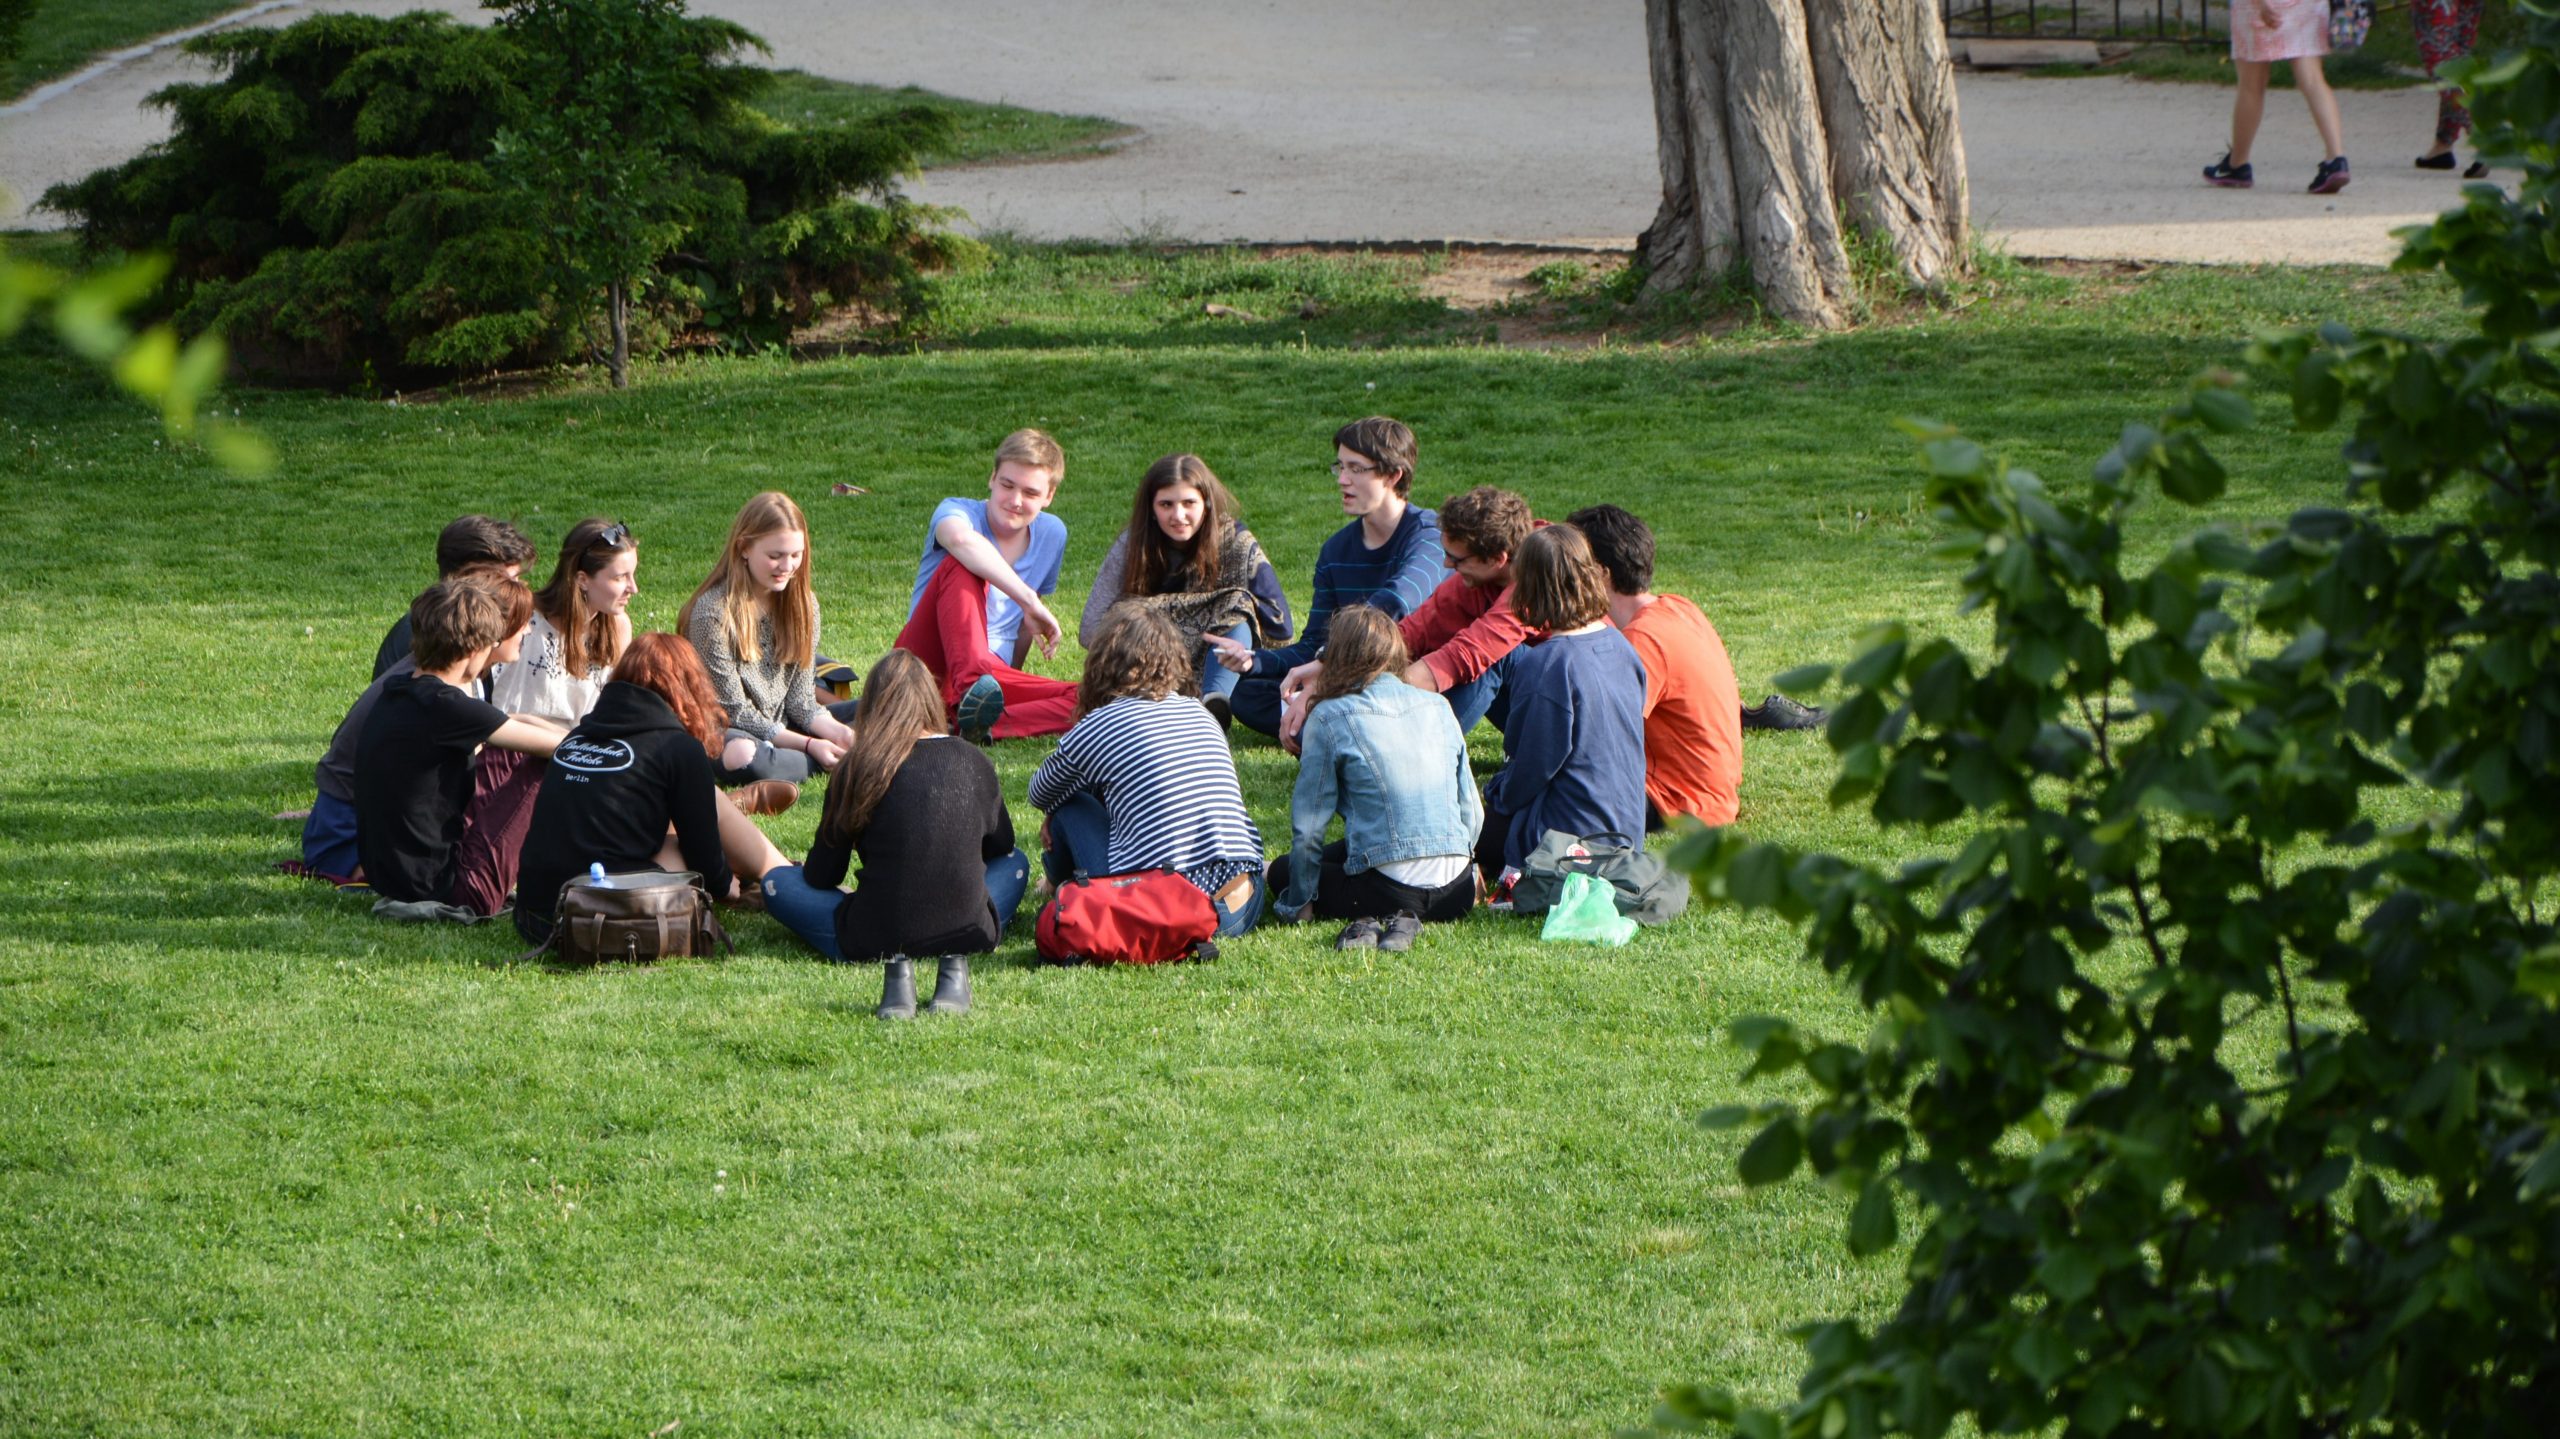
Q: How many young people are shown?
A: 15